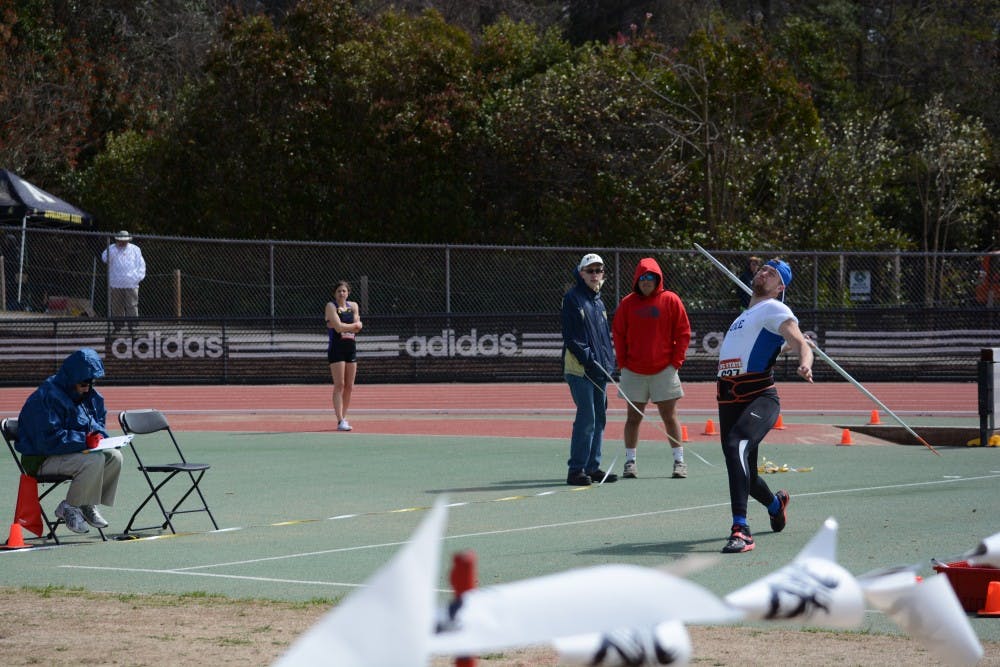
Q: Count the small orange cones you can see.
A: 7